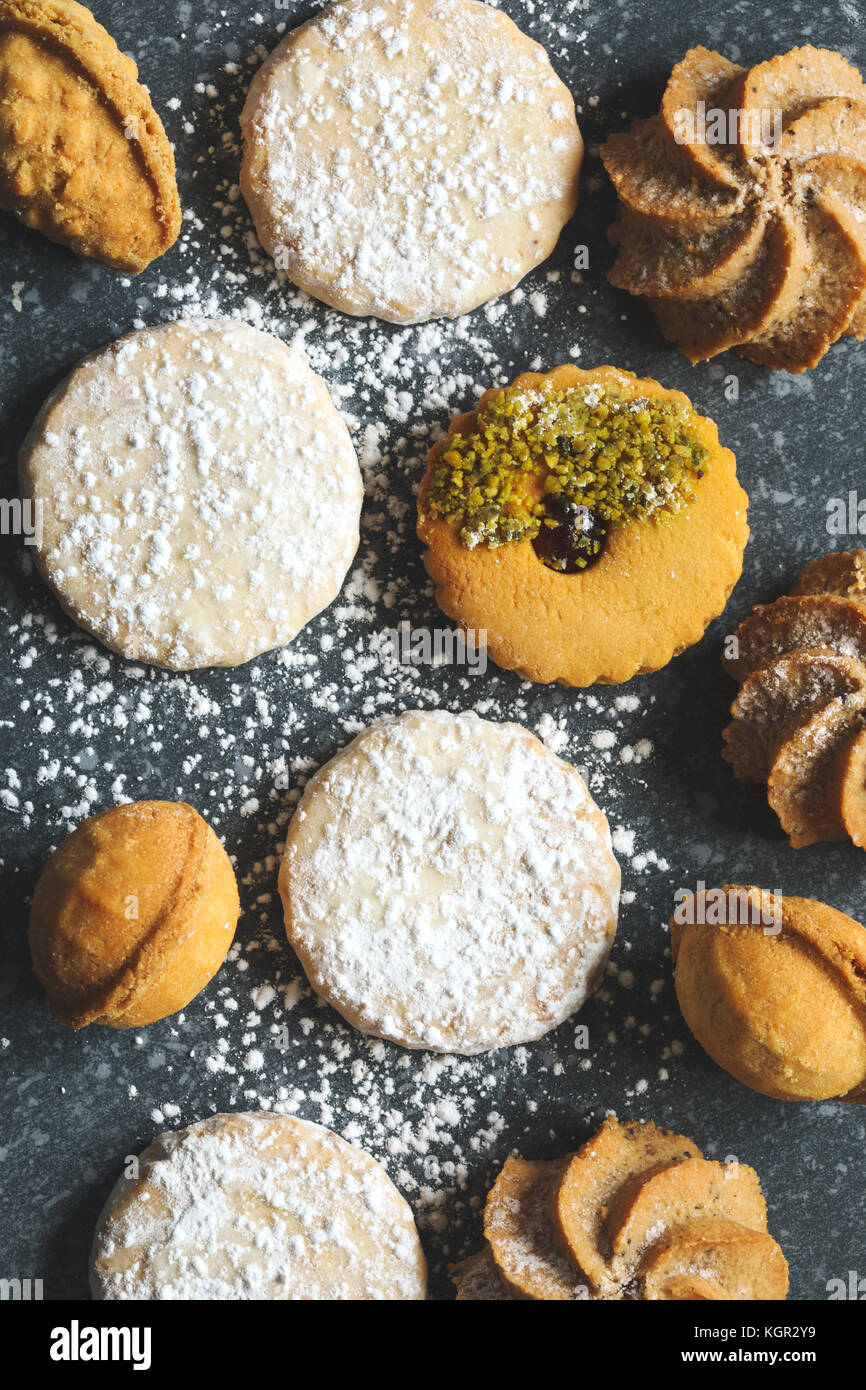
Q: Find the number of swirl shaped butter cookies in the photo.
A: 3